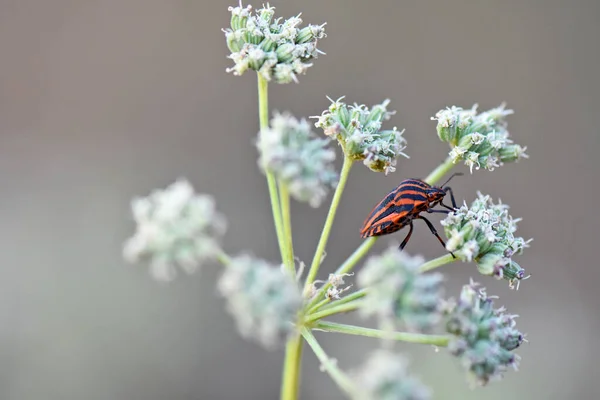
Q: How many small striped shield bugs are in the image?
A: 1